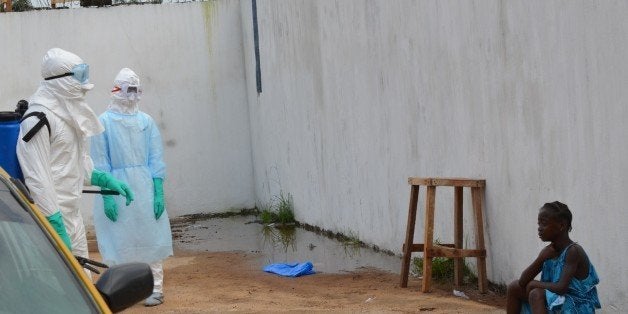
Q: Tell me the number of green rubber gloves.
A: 4